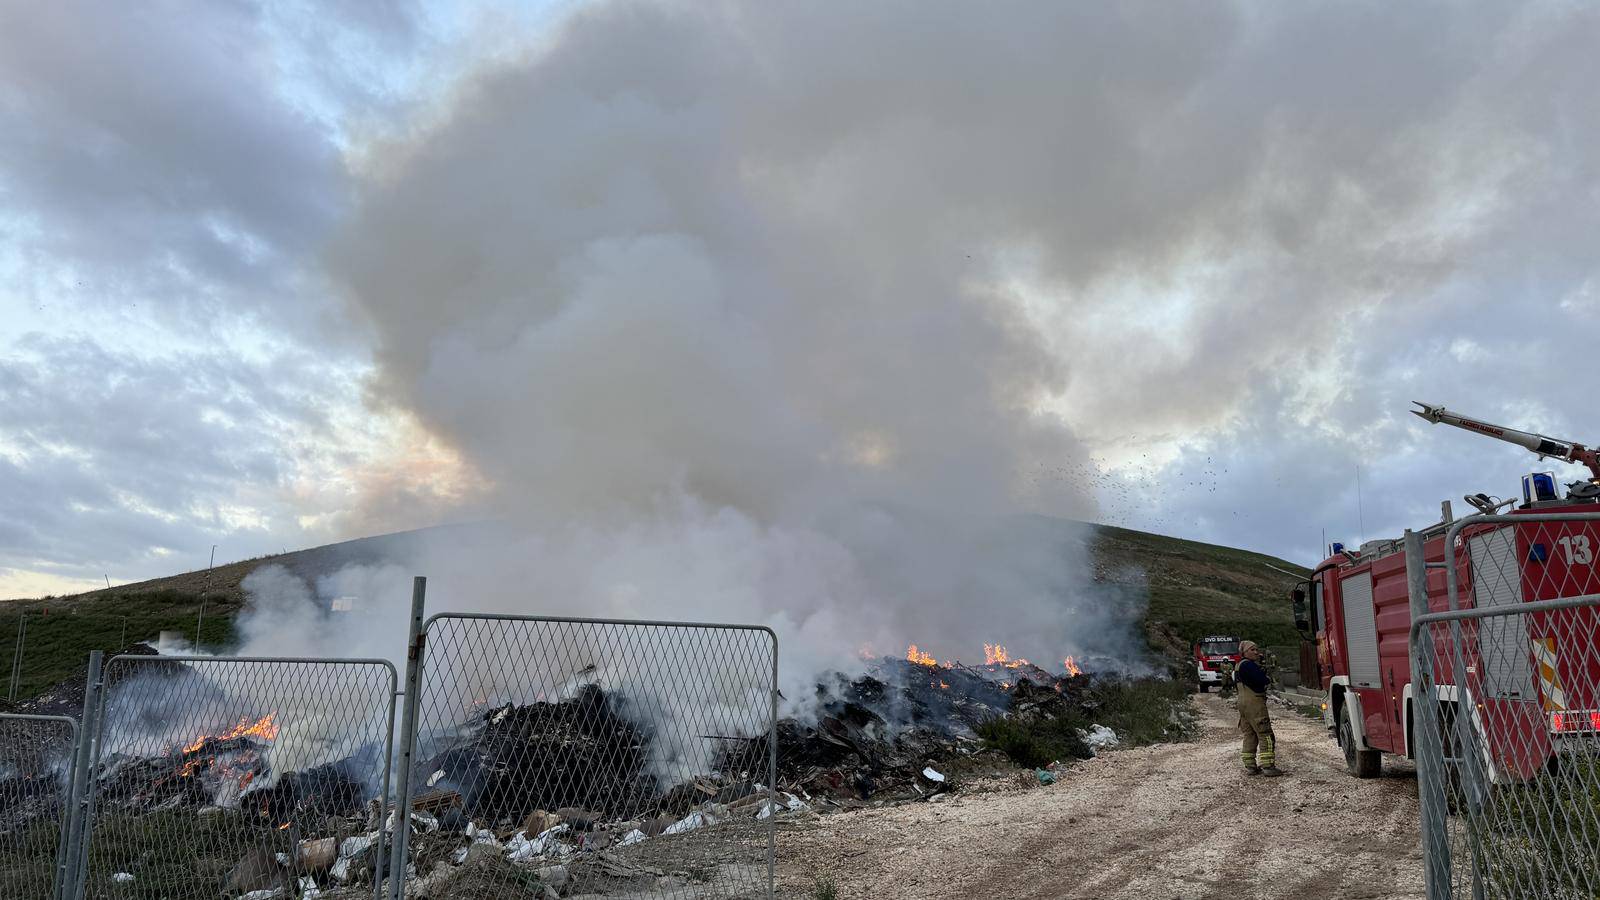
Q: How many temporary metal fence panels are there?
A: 5